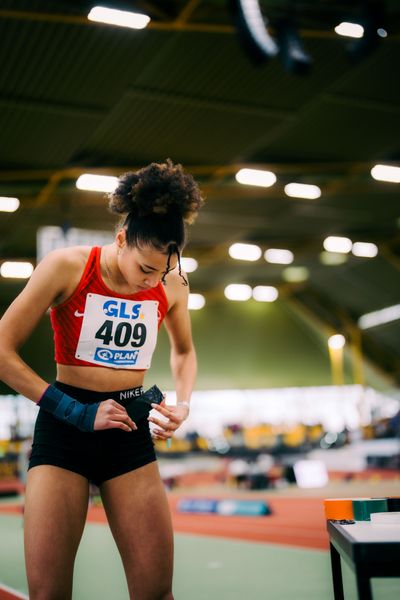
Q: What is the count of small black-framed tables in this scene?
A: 1